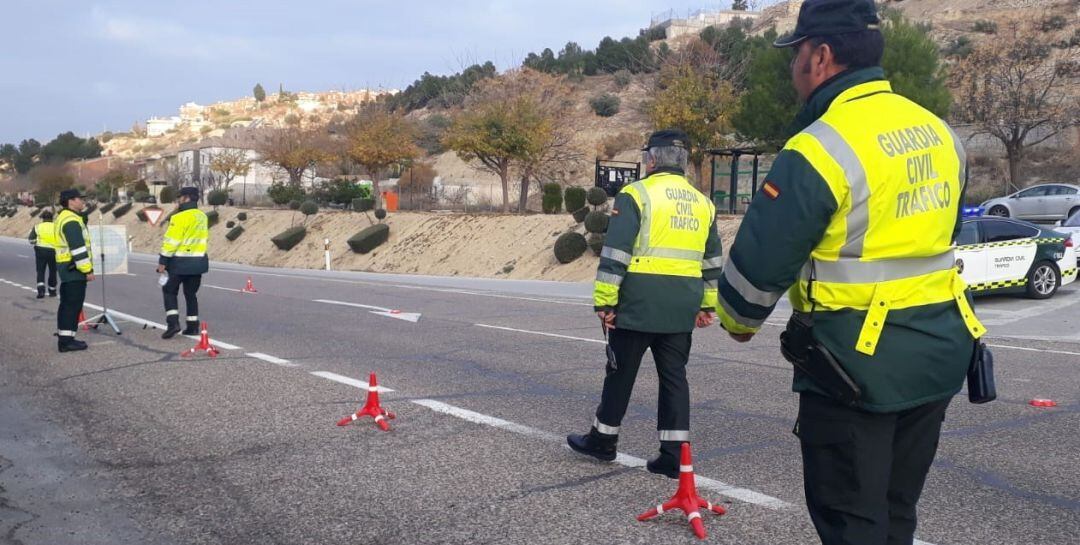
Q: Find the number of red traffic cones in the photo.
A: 5